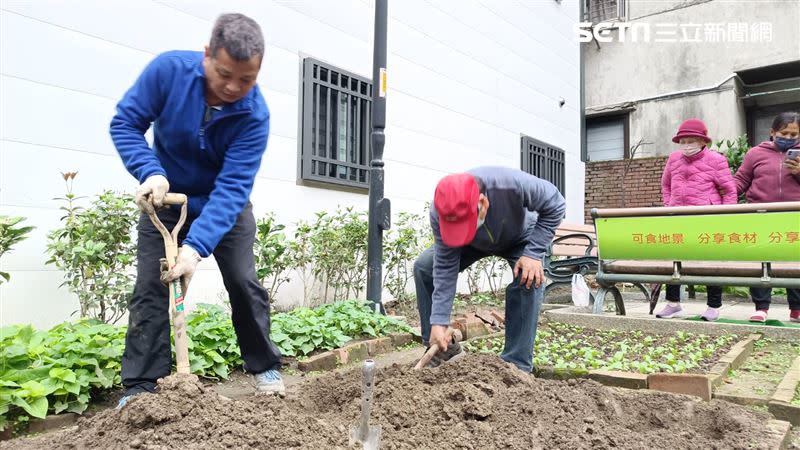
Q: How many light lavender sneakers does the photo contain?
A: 2